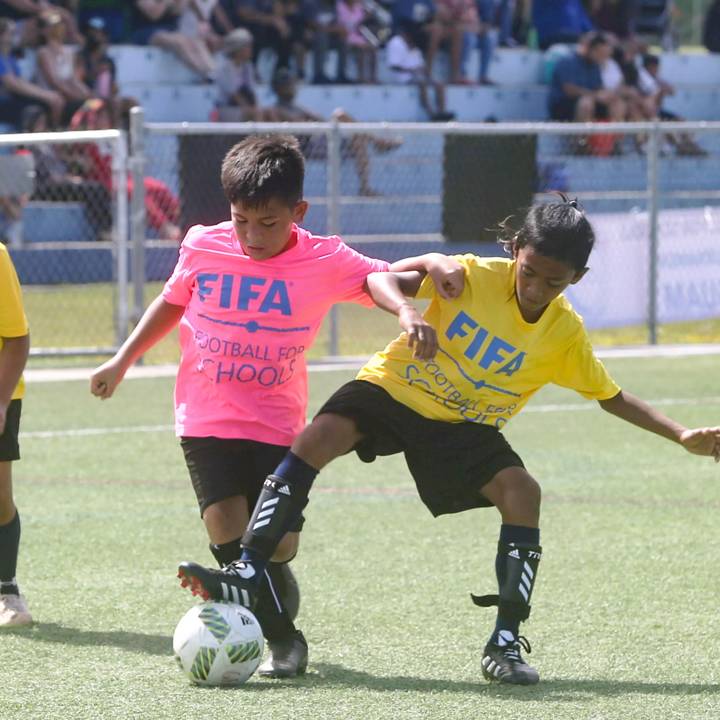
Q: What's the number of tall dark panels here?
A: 2